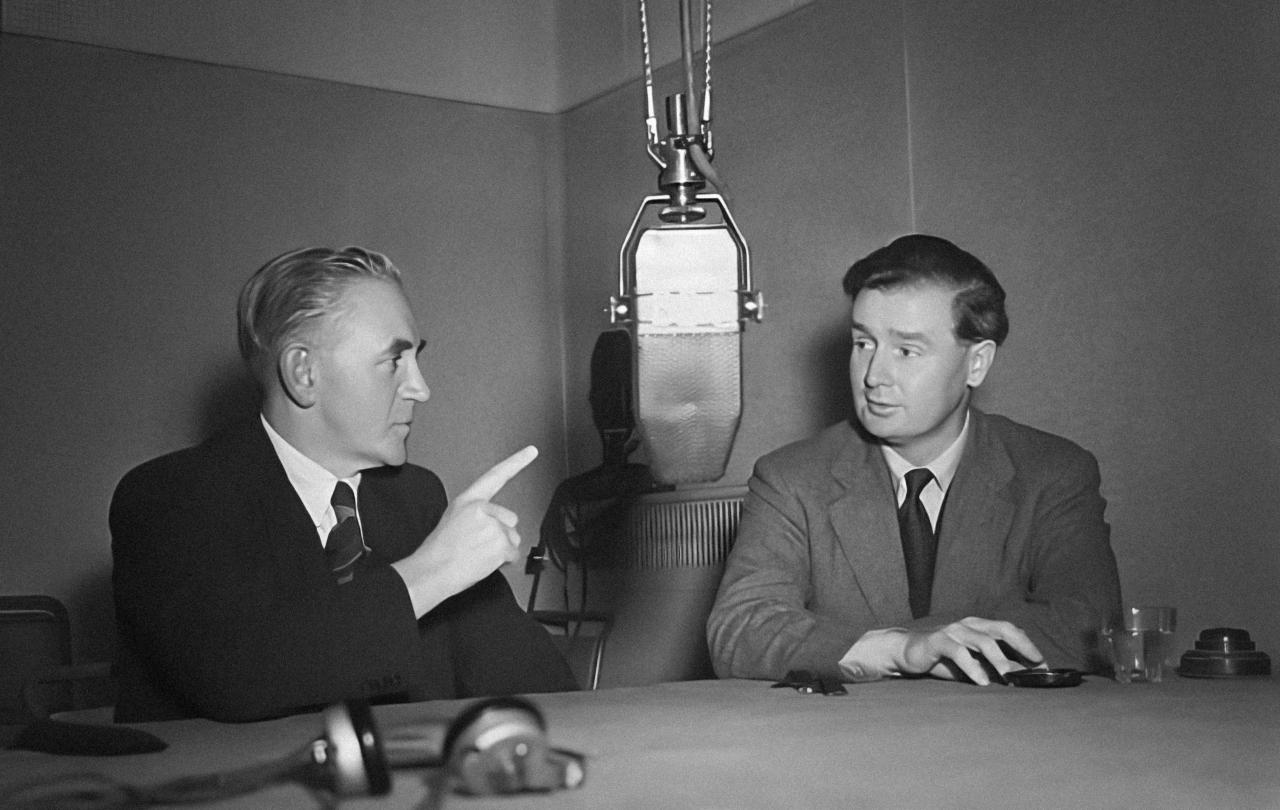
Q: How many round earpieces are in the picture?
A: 2